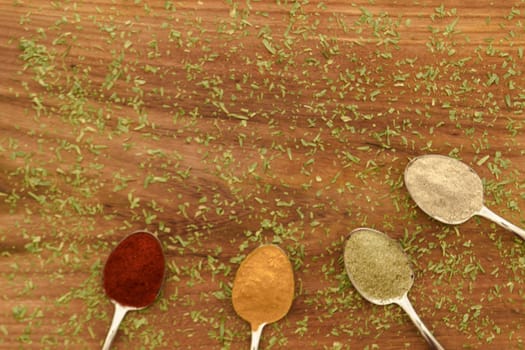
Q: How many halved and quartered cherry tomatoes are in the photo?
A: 0